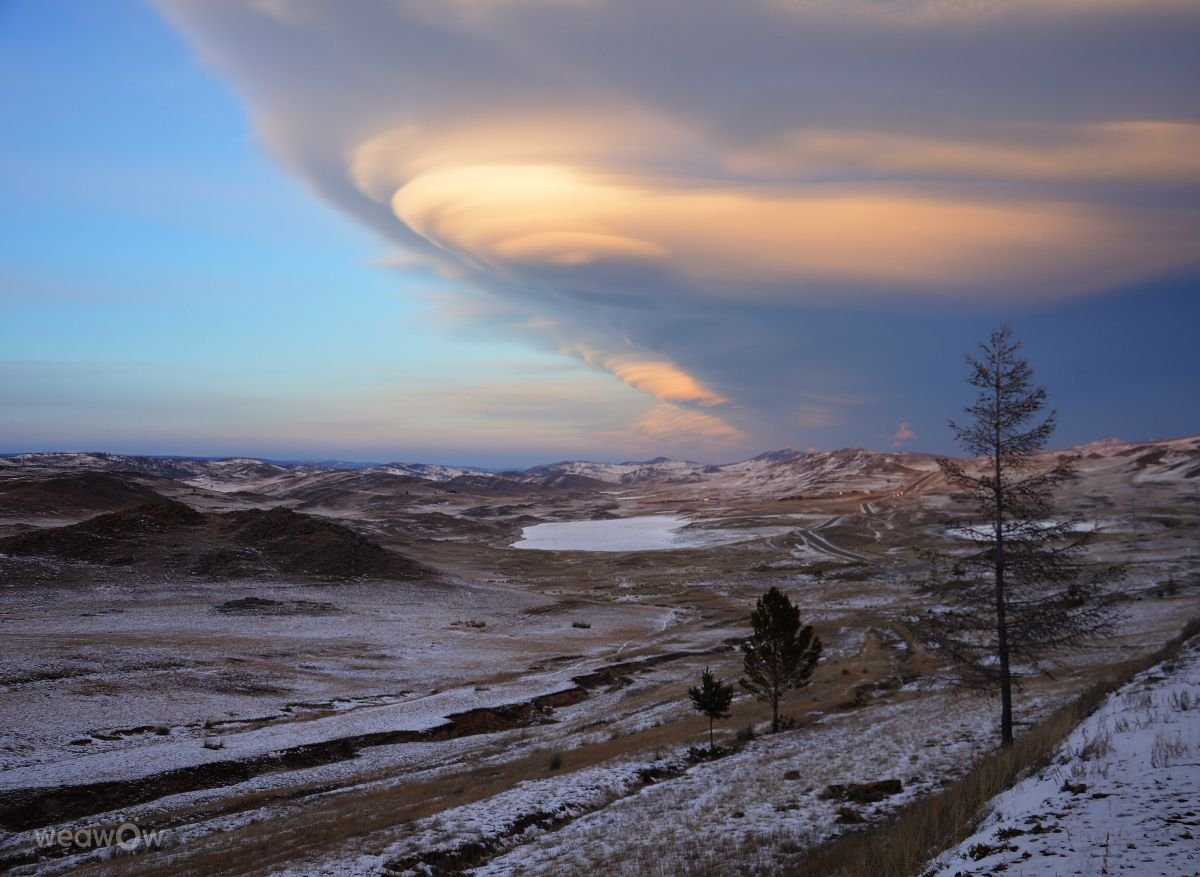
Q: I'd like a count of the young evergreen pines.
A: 2